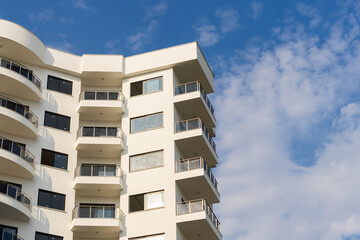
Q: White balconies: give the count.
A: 12